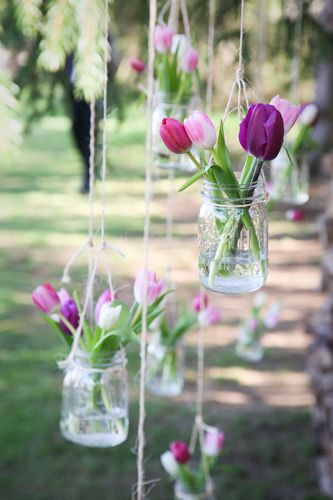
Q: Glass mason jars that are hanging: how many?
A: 7